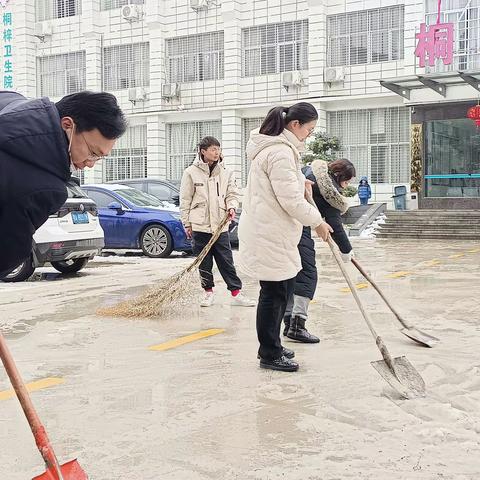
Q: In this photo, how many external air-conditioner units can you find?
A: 7